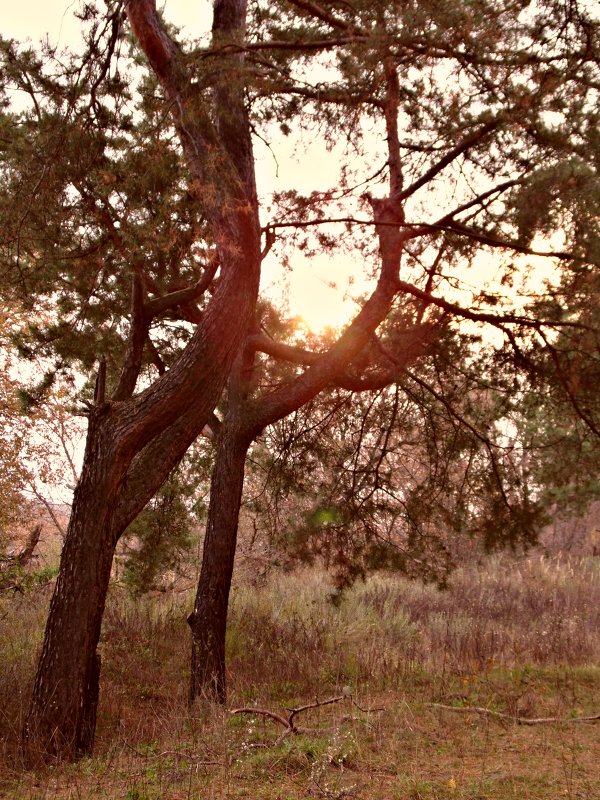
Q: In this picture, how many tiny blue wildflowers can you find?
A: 0